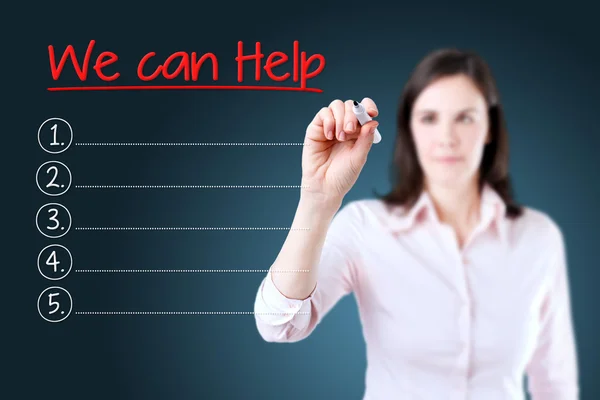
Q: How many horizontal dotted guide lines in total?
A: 5